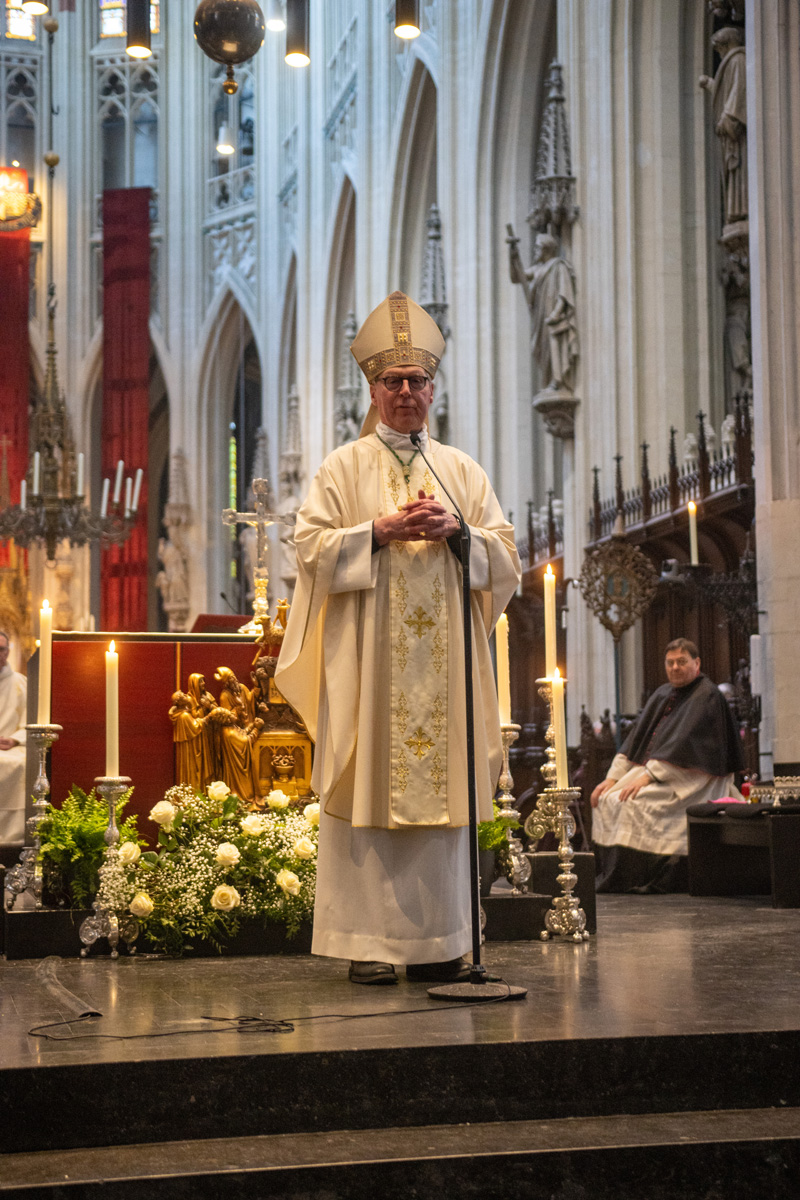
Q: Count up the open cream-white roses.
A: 11